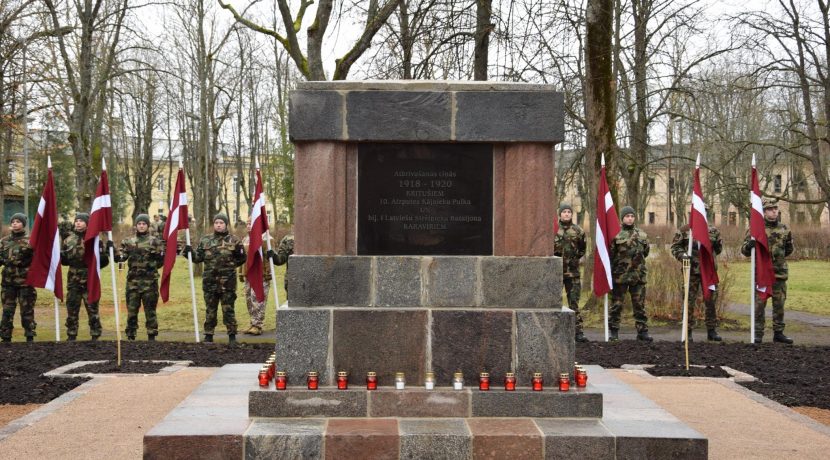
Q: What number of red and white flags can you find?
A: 7